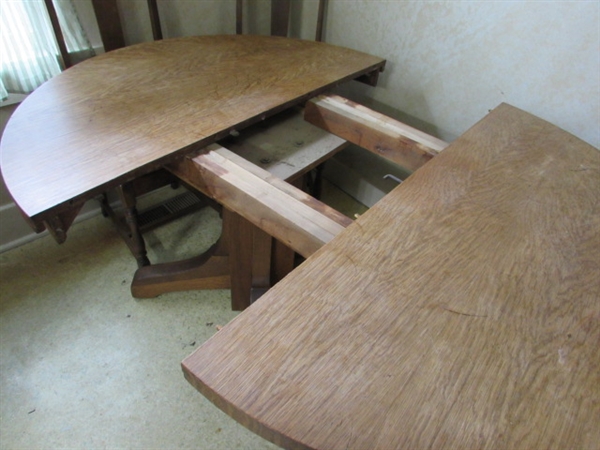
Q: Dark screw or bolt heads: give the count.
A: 2